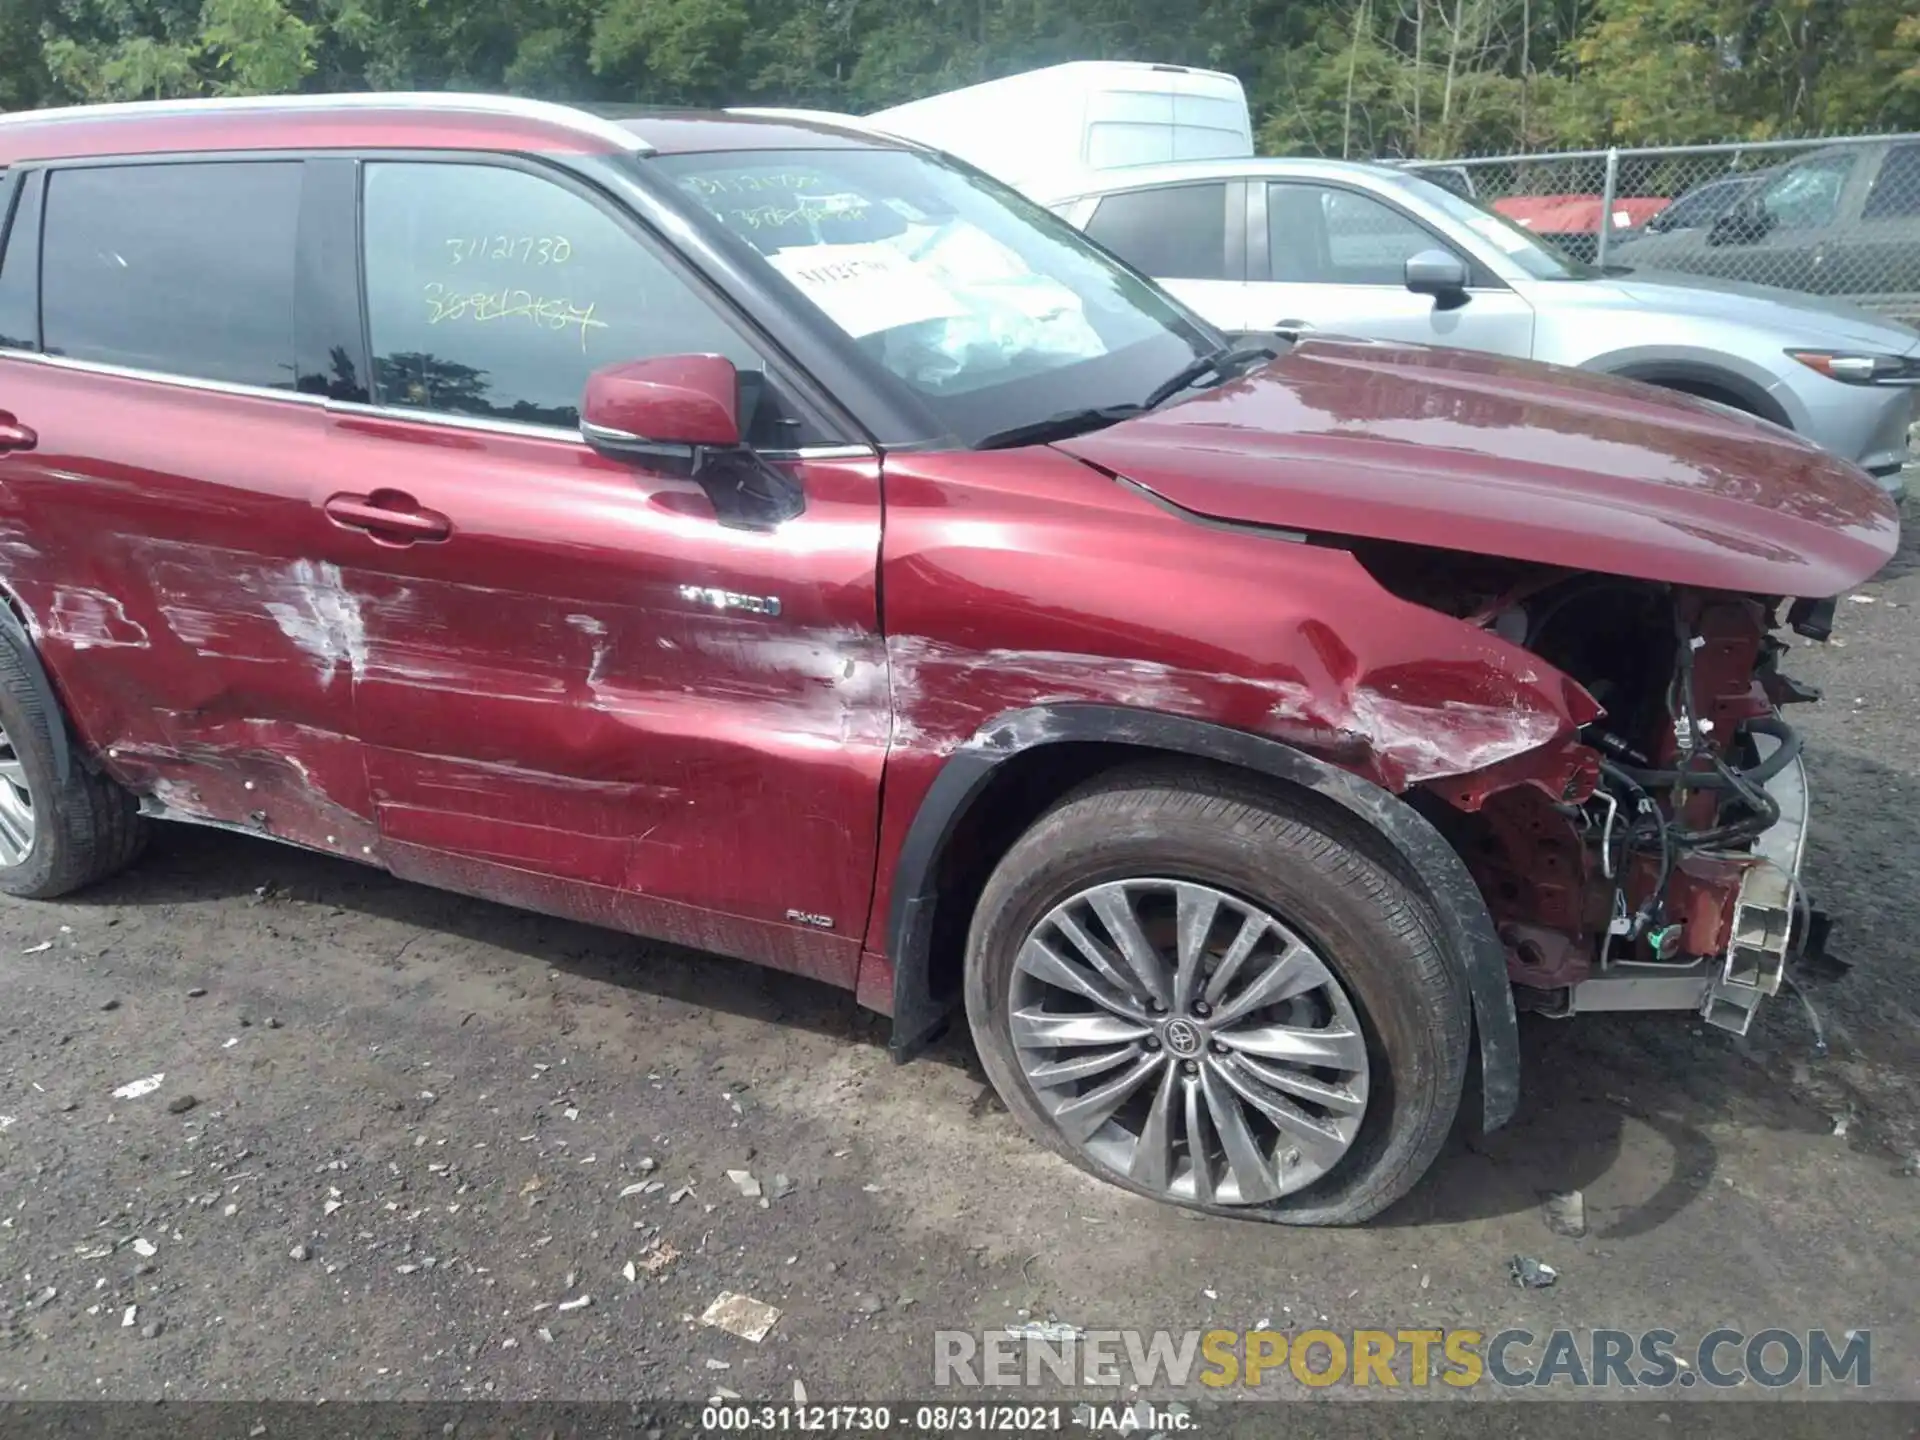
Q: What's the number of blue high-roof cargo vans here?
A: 0